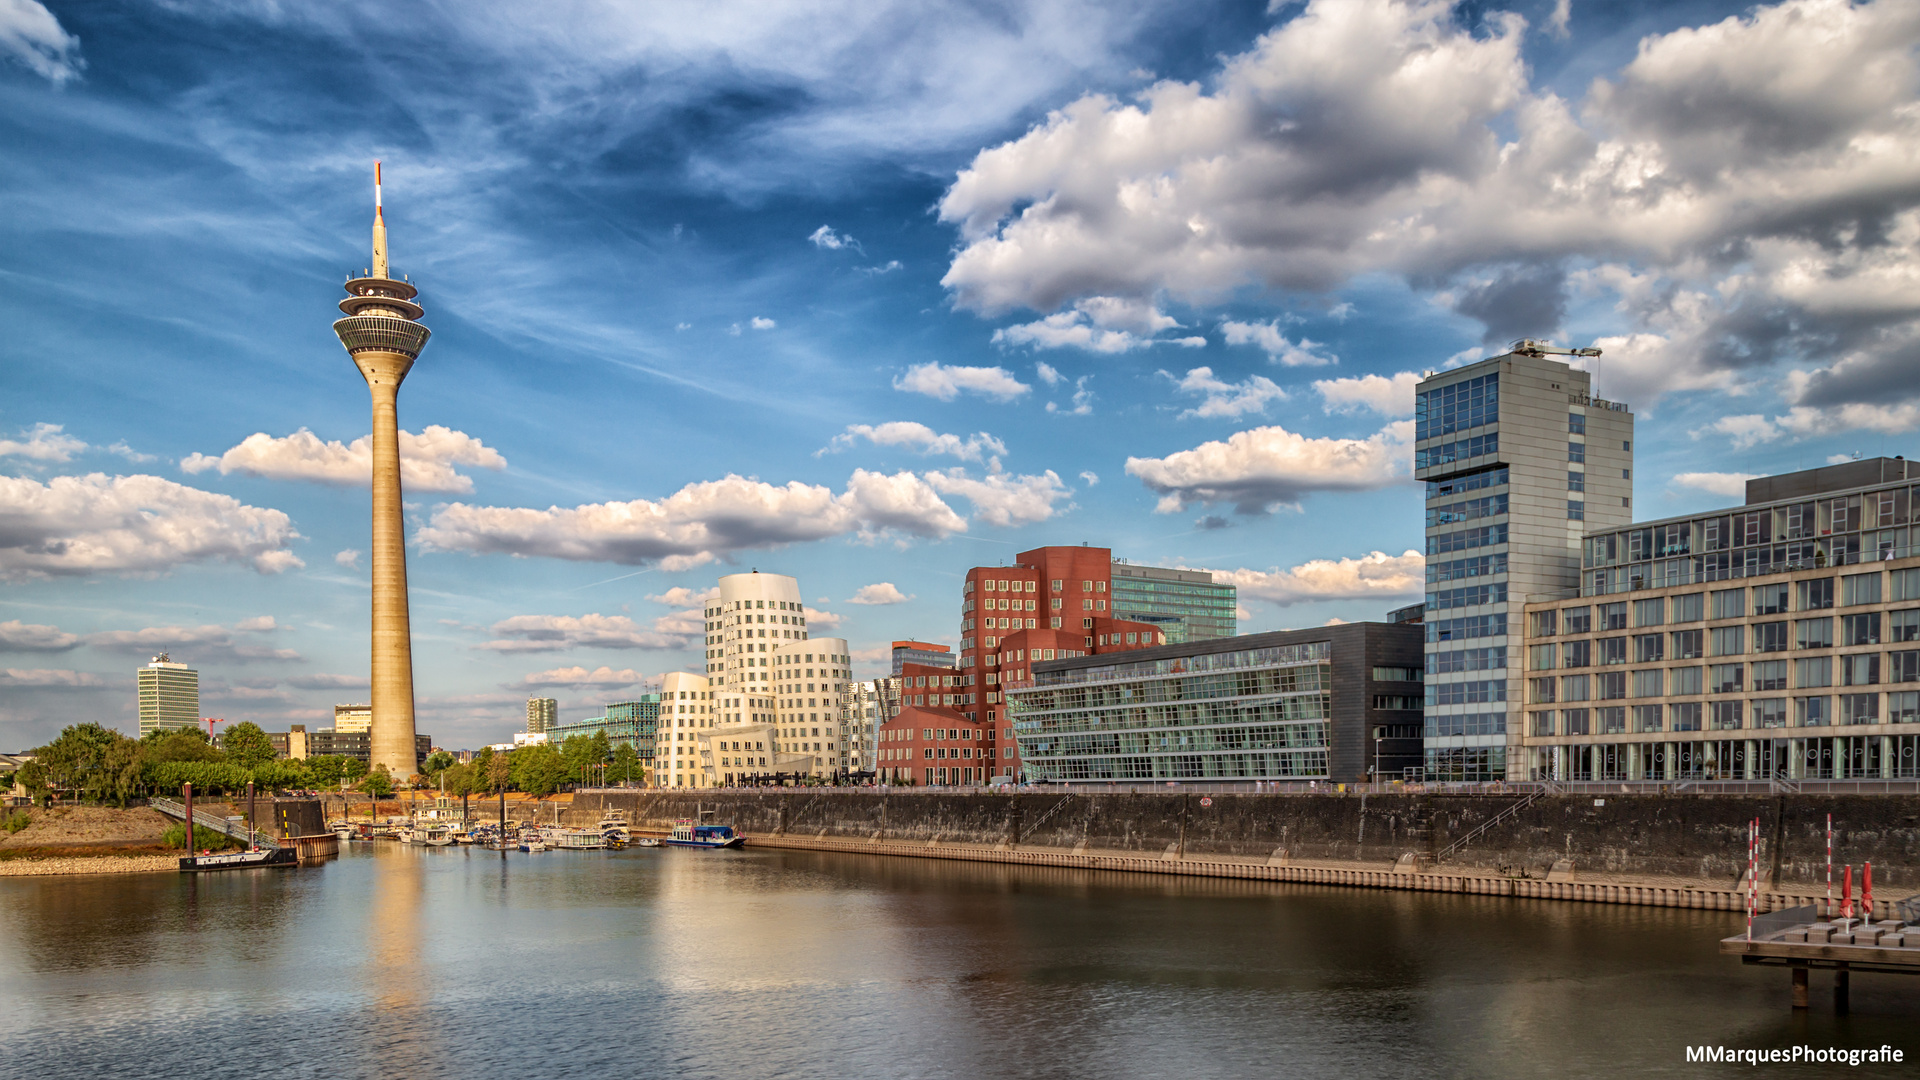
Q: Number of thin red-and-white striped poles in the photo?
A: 3